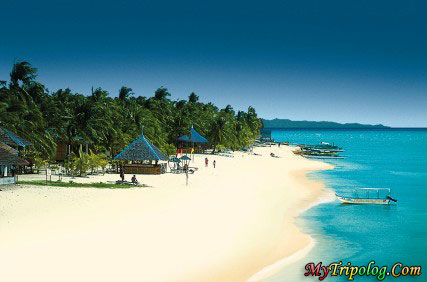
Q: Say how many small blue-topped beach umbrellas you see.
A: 2